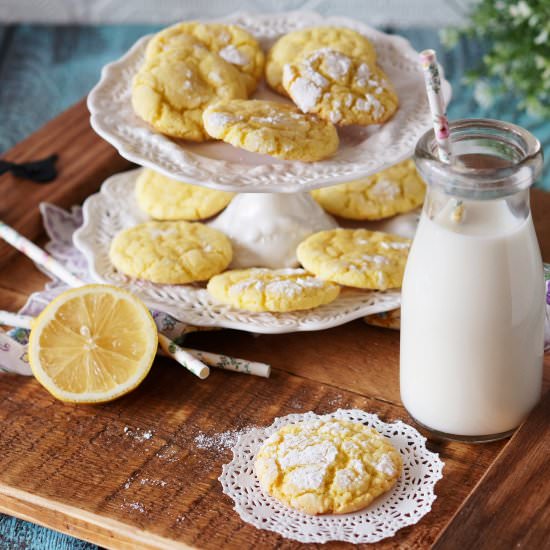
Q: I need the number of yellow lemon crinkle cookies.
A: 11